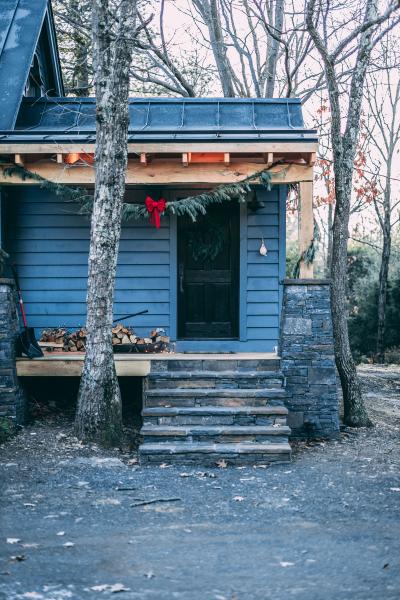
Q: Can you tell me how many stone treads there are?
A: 5